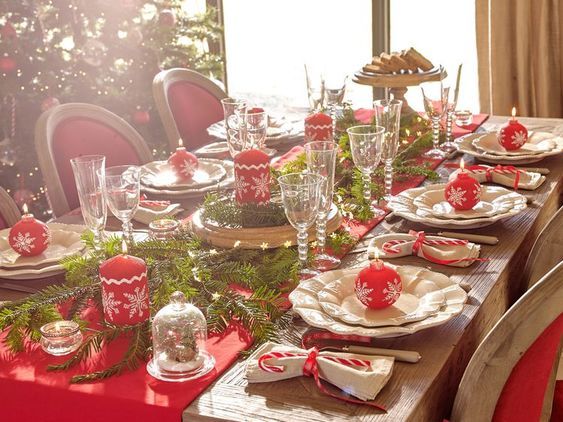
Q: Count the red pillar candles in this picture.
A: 3